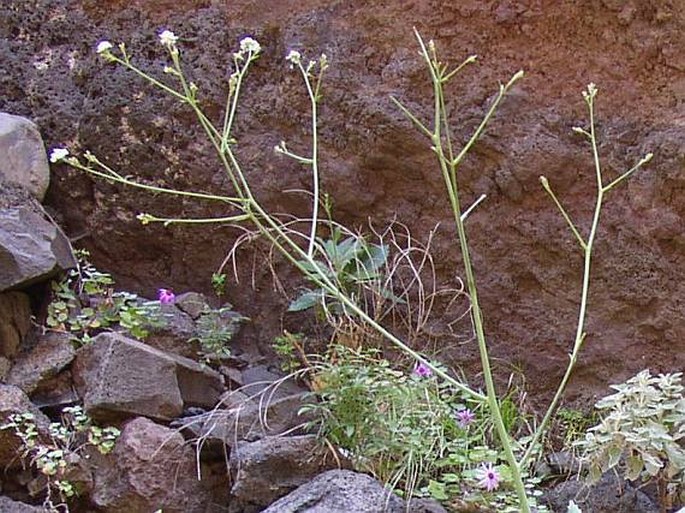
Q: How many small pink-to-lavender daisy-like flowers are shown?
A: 4